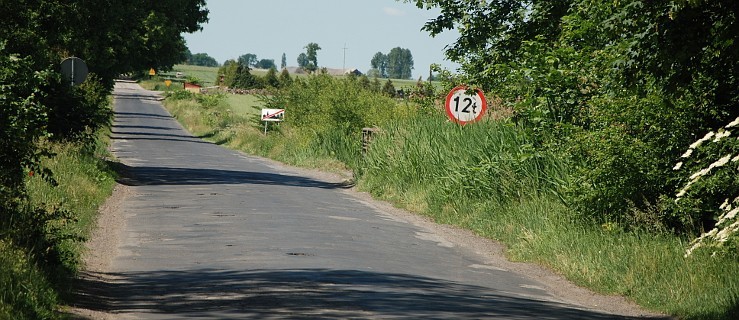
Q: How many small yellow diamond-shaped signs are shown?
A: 2